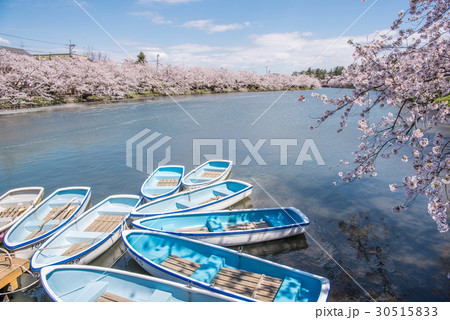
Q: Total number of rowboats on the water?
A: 9